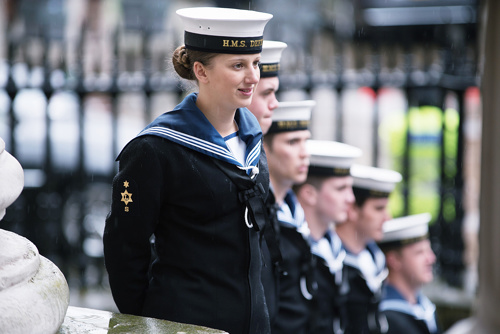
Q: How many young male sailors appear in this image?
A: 5